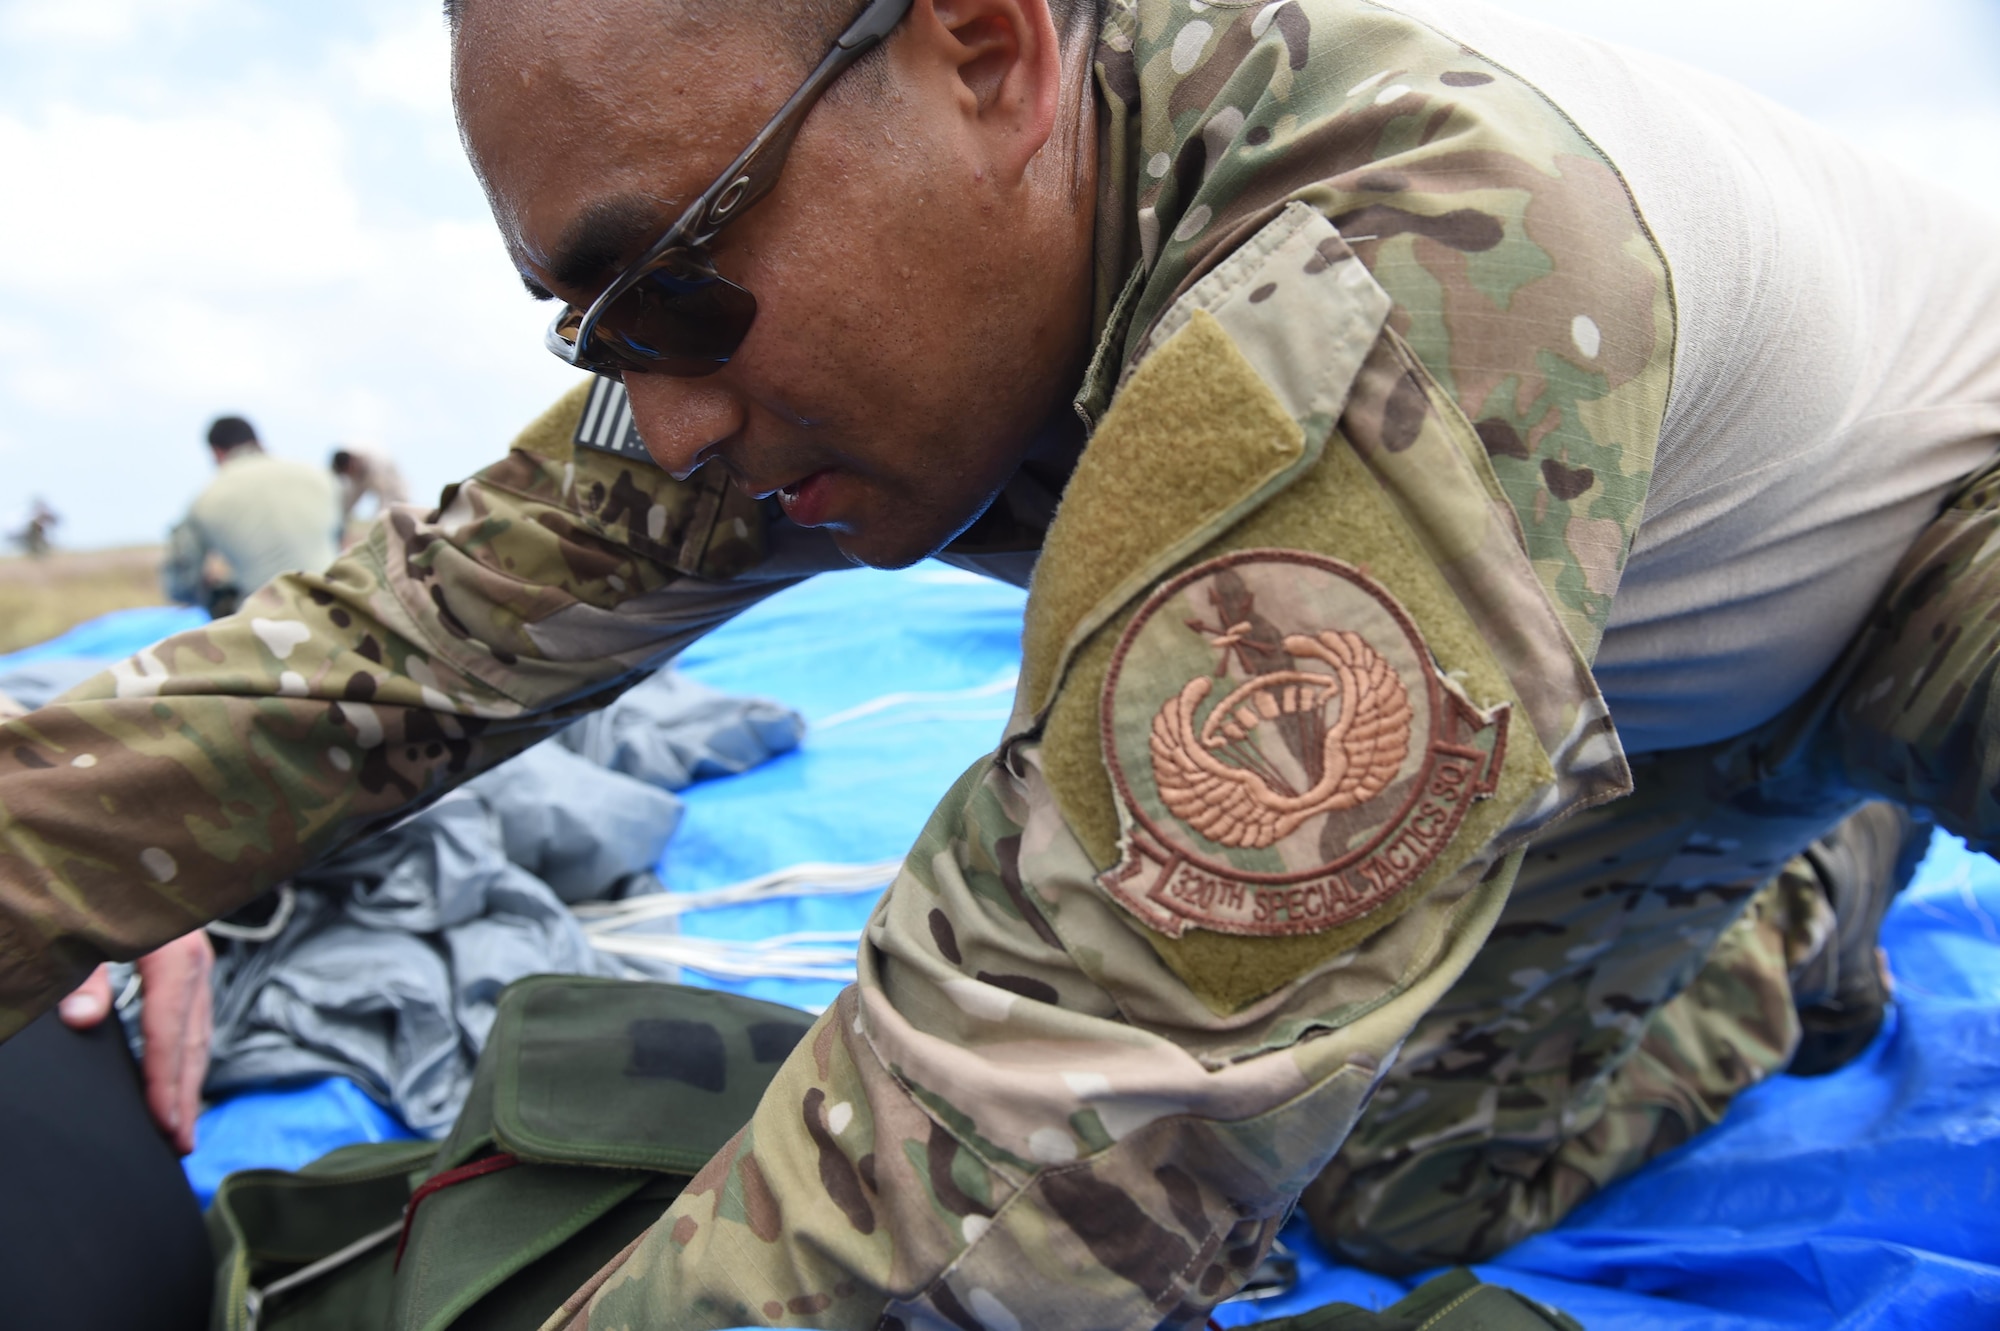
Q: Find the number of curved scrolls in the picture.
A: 1